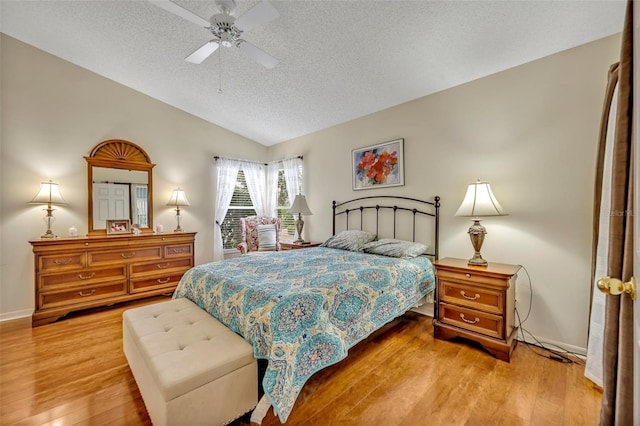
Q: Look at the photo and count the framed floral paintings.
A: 1